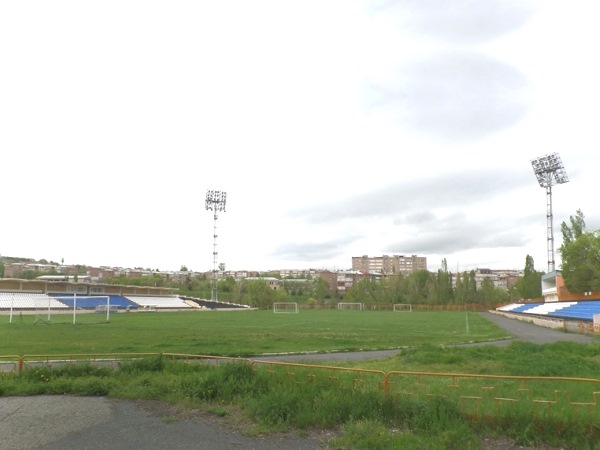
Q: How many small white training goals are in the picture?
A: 3